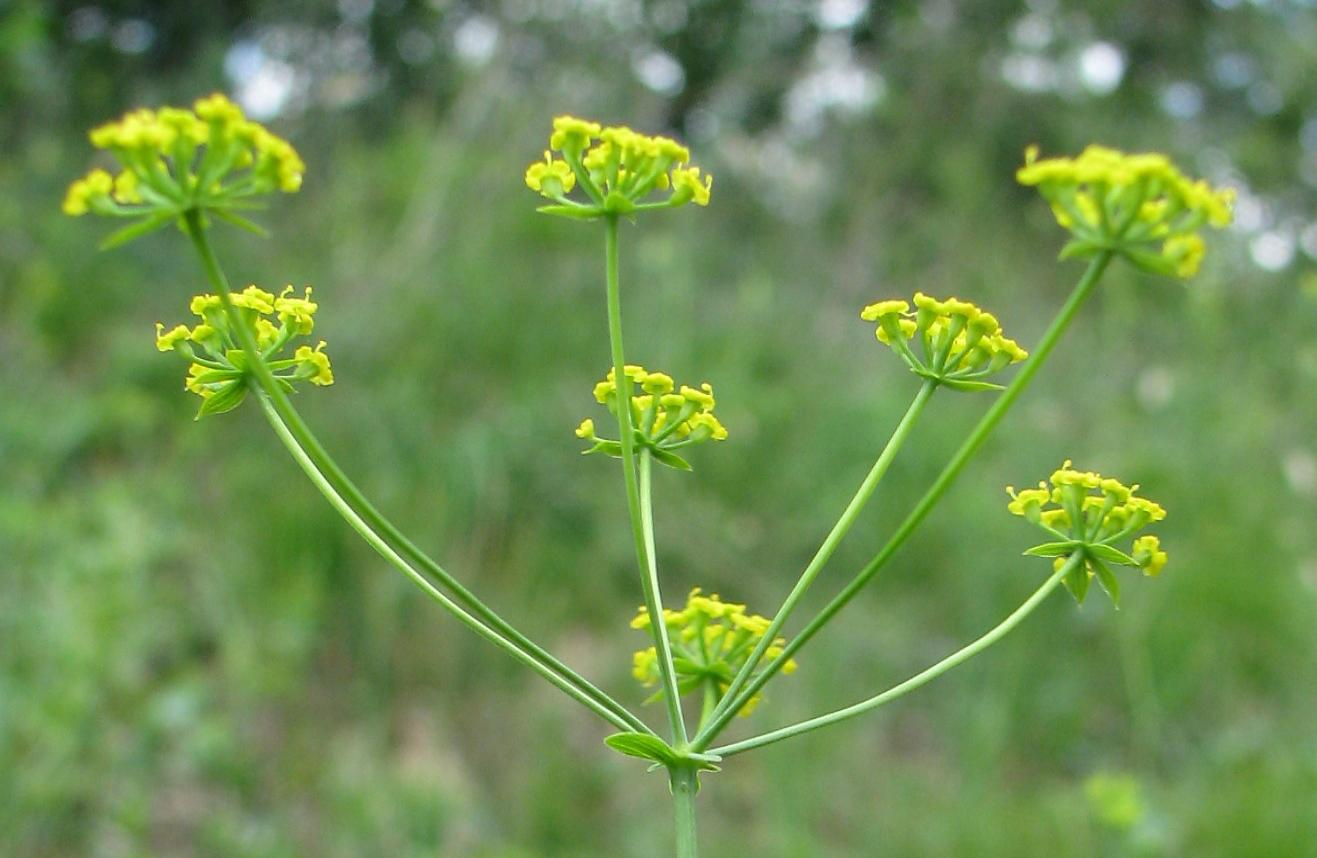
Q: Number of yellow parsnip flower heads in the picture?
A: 8